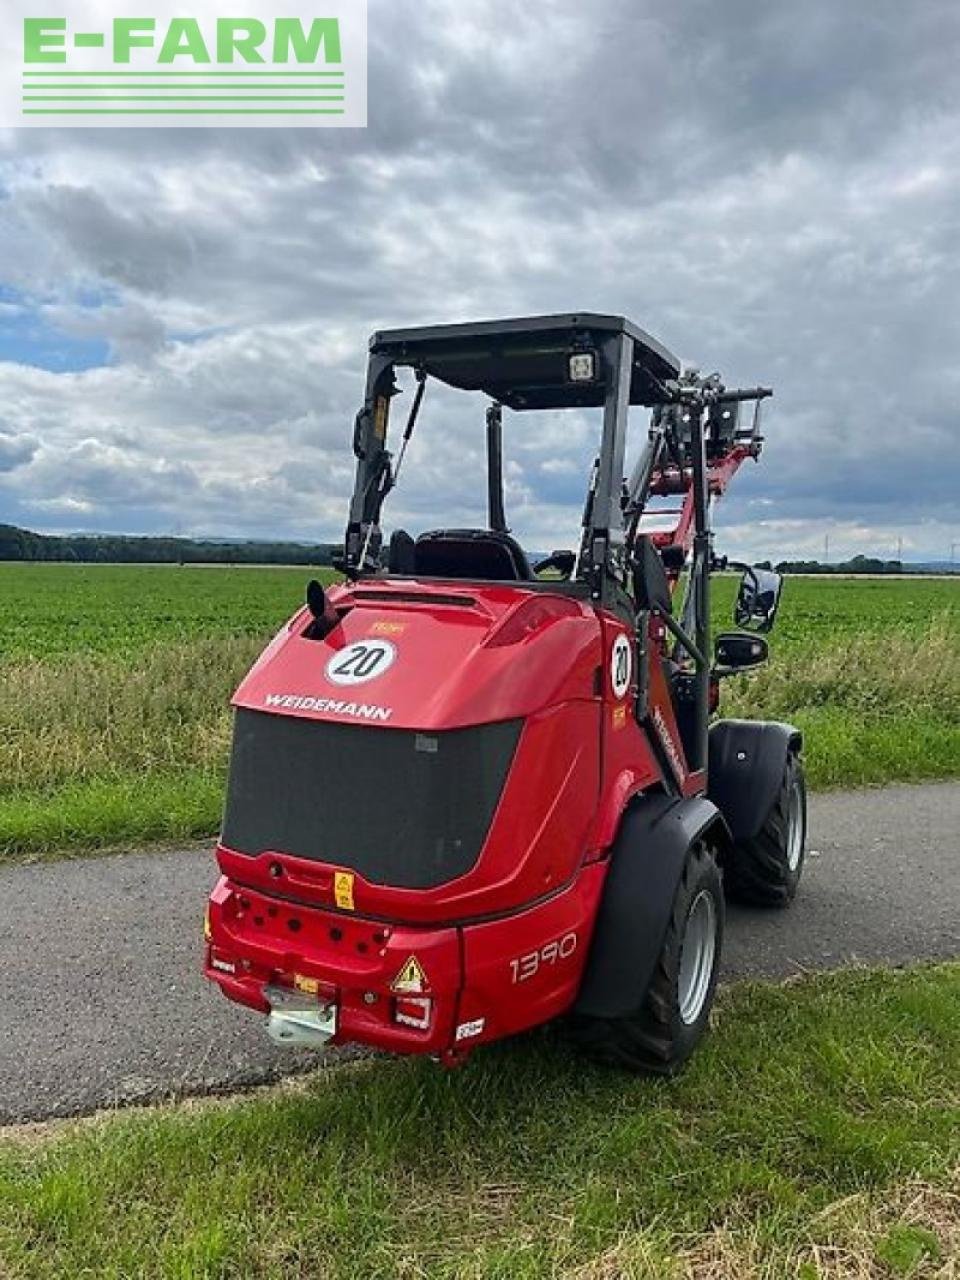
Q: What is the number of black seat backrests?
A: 1